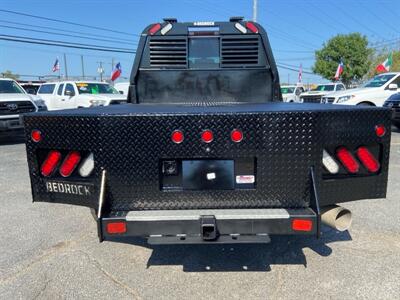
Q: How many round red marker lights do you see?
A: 5